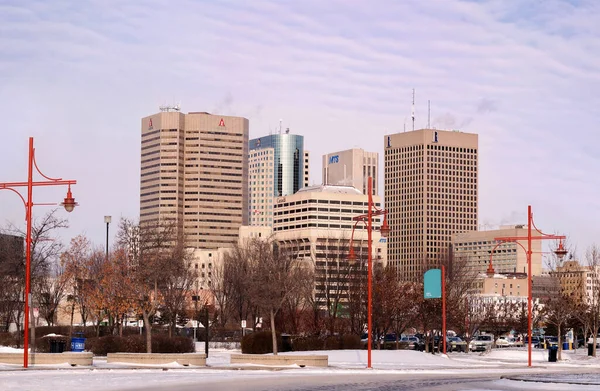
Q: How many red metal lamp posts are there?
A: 3